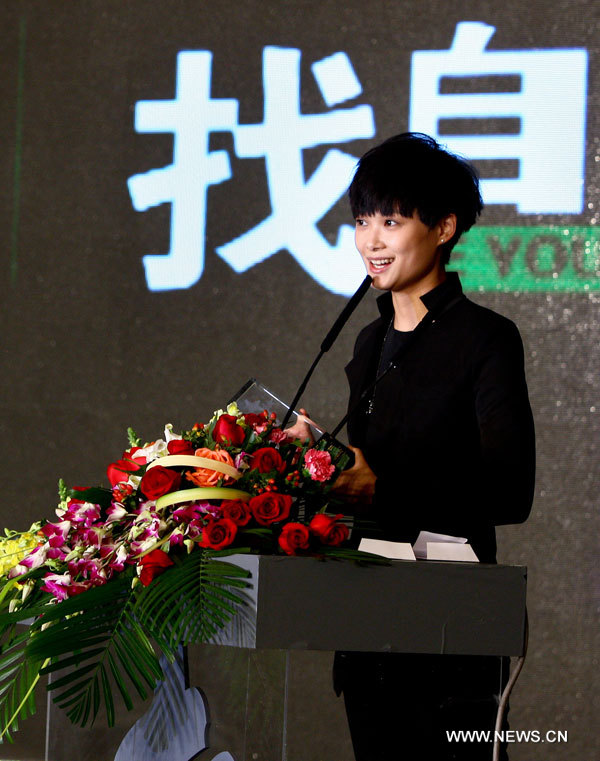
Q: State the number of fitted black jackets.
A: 1